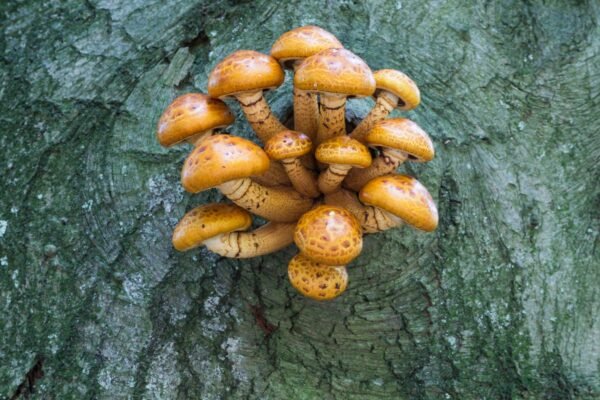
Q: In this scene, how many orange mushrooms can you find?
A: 13